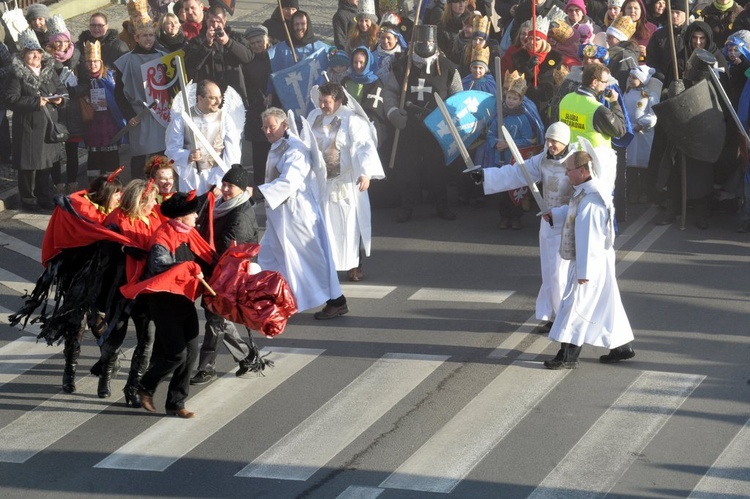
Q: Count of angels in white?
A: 5